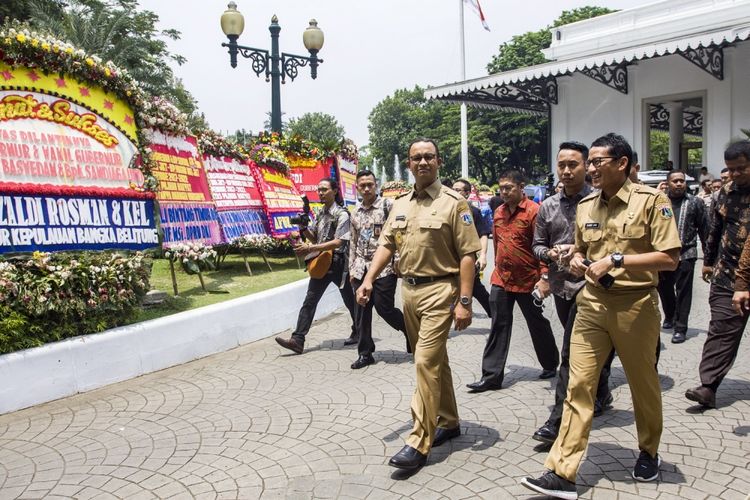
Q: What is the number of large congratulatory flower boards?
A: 6